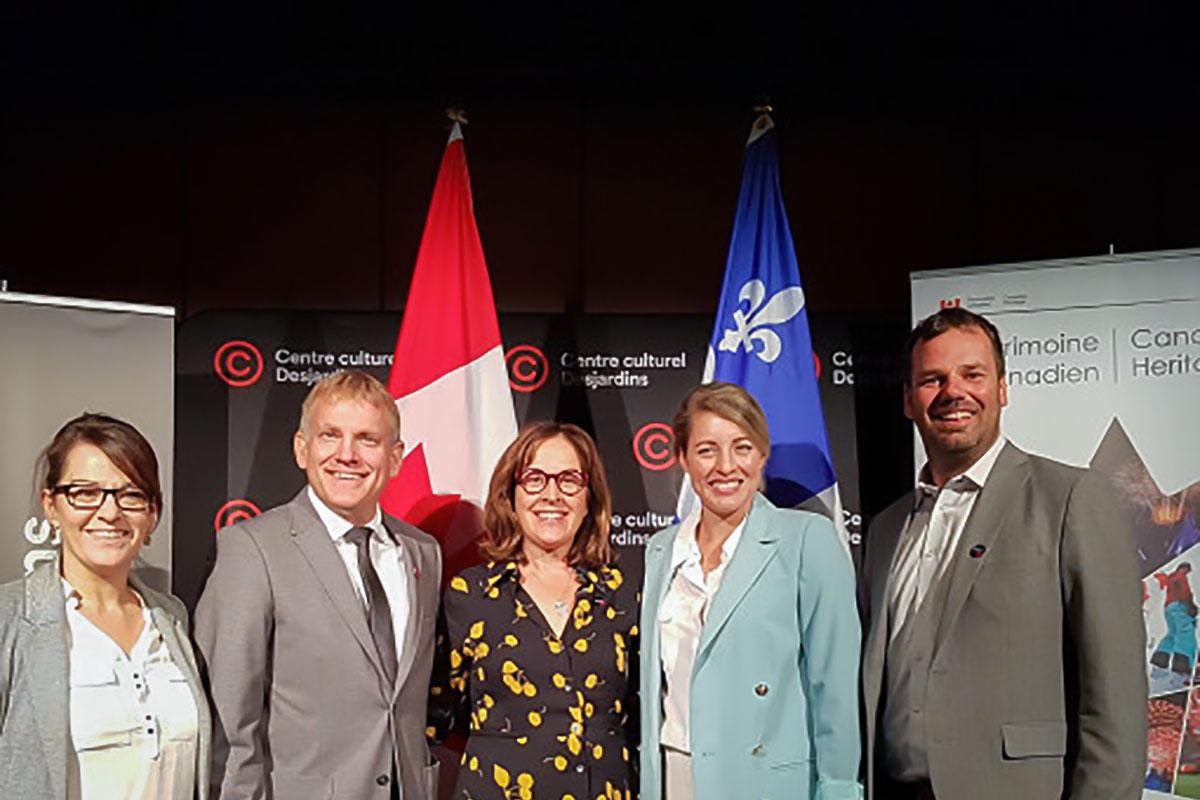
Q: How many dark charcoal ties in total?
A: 1